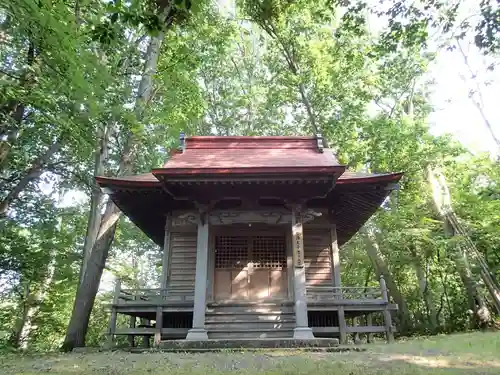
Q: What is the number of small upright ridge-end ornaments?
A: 2